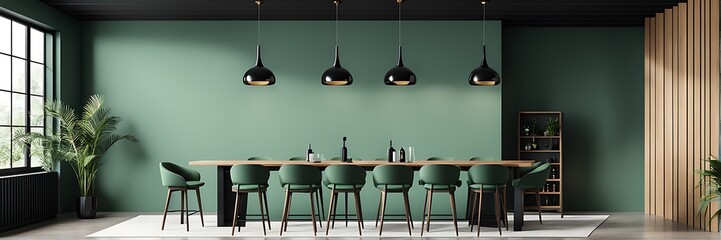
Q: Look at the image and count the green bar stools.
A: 14